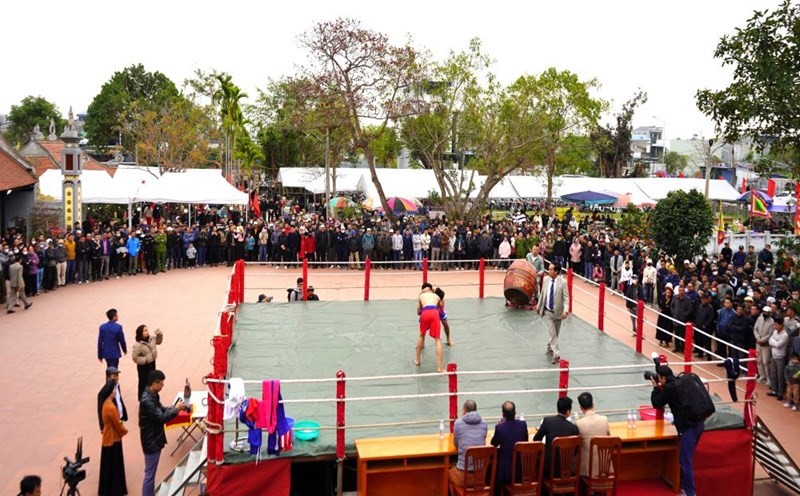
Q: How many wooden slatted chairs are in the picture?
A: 4